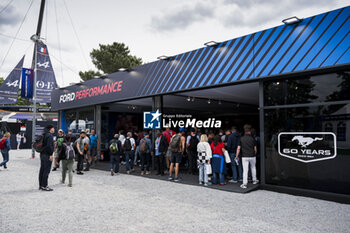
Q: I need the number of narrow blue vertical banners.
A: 1